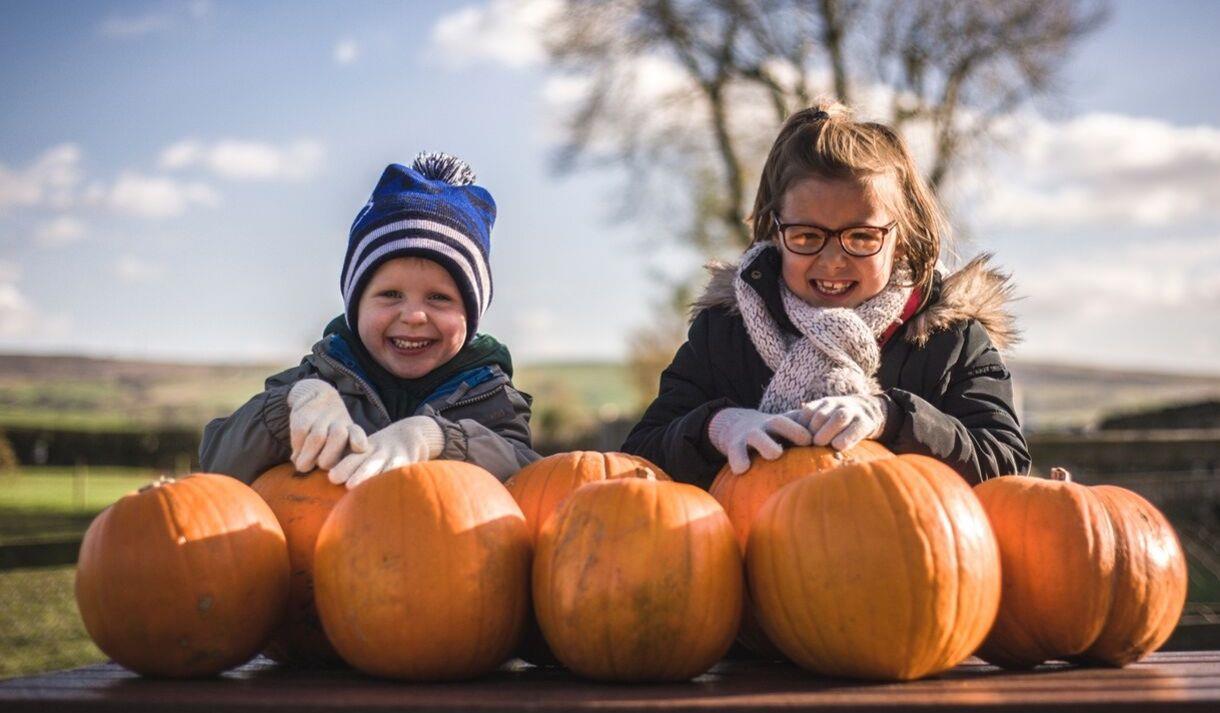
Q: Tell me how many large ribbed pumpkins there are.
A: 8